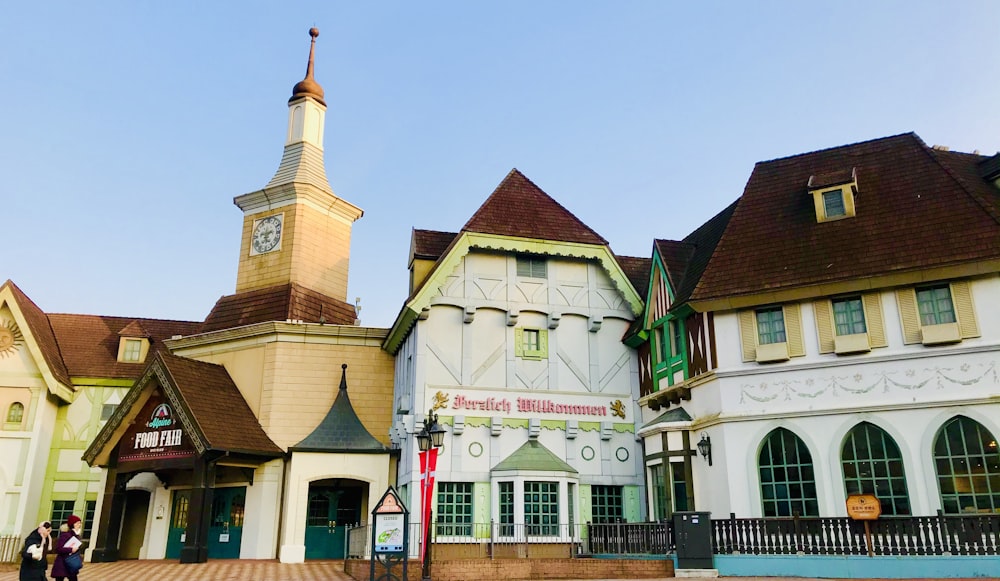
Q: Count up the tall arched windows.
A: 3